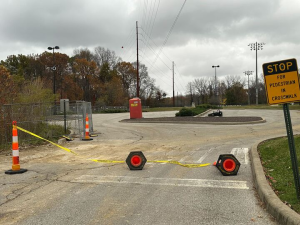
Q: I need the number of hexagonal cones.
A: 2